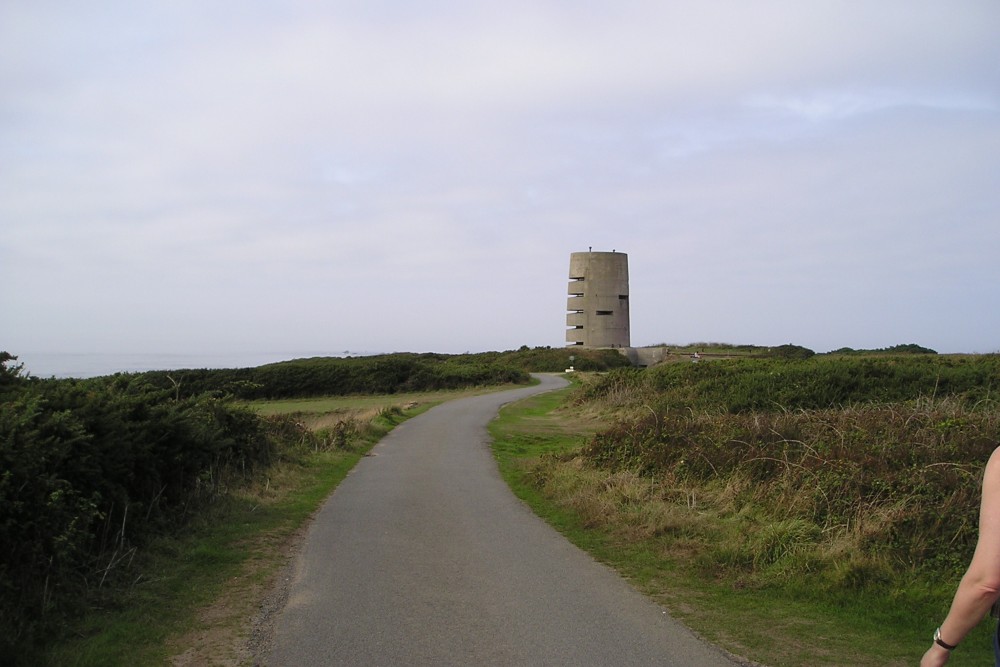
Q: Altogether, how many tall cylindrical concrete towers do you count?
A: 1